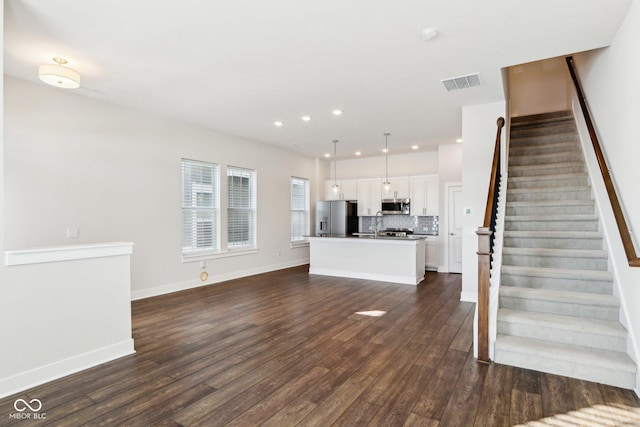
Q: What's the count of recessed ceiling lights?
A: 8